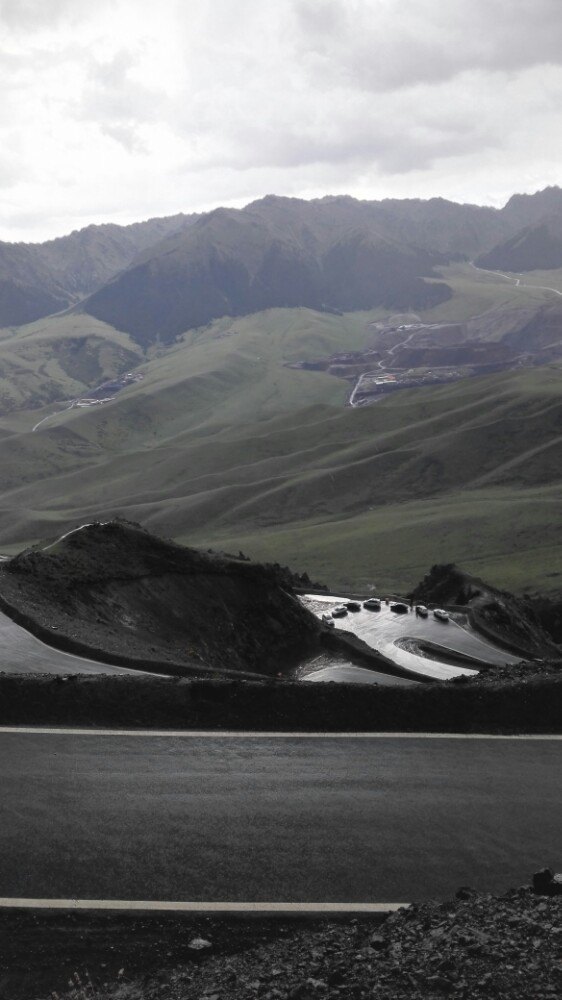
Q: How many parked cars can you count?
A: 7